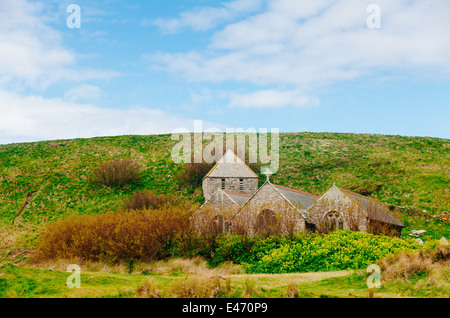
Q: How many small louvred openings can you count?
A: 2